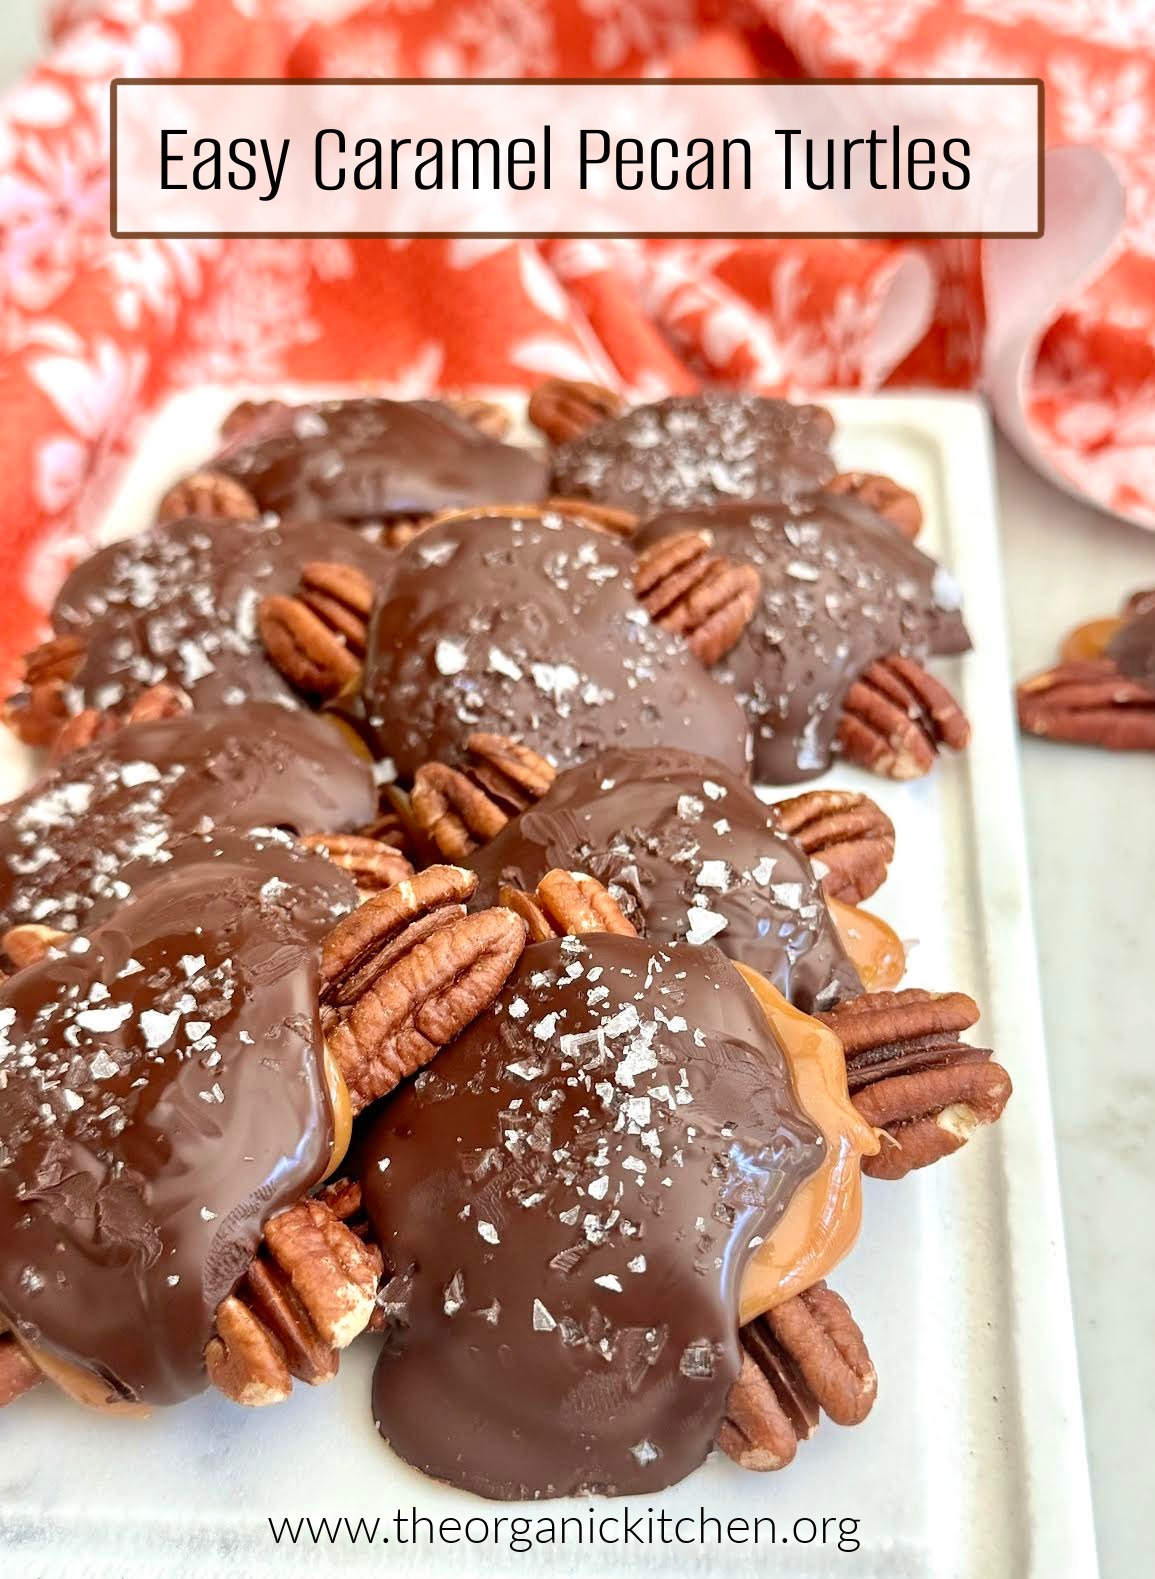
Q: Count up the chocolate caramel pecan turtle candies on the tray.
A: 9